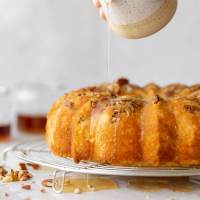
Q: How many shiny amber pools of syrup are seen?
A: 2